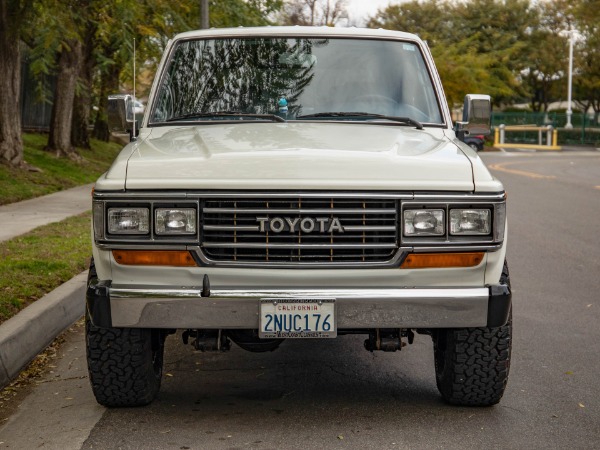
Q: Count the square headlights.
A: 4